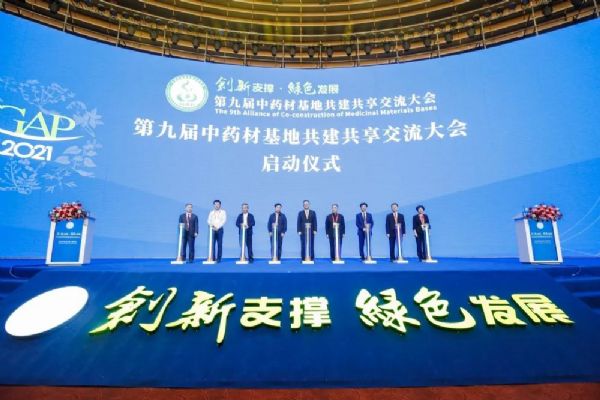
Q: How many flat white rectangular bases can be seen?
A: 9